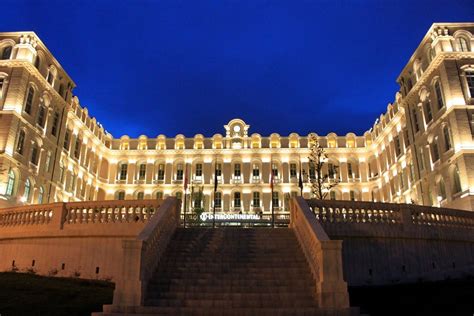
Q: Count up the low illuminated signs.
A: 1